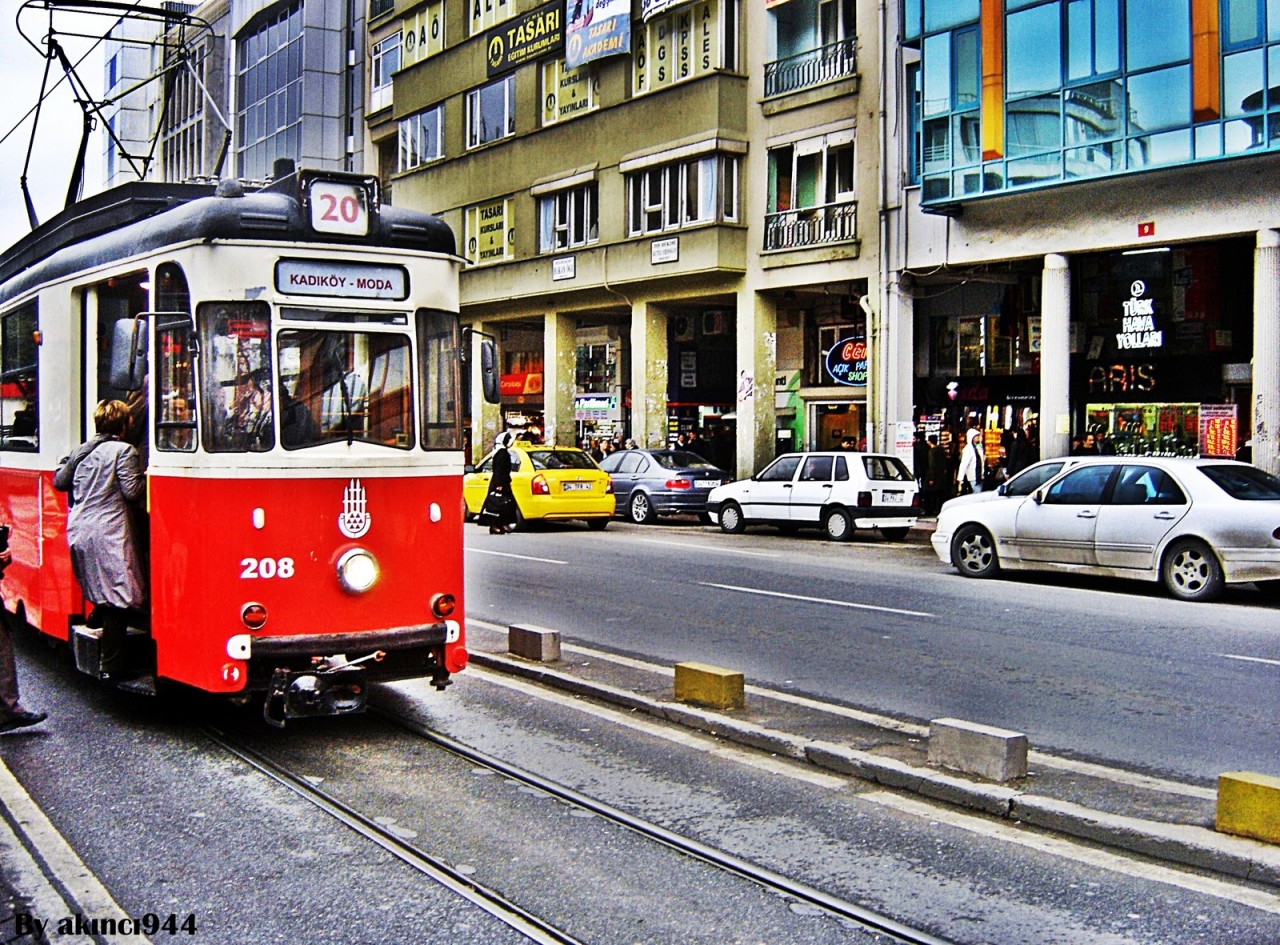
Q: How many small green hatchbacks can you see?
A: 0